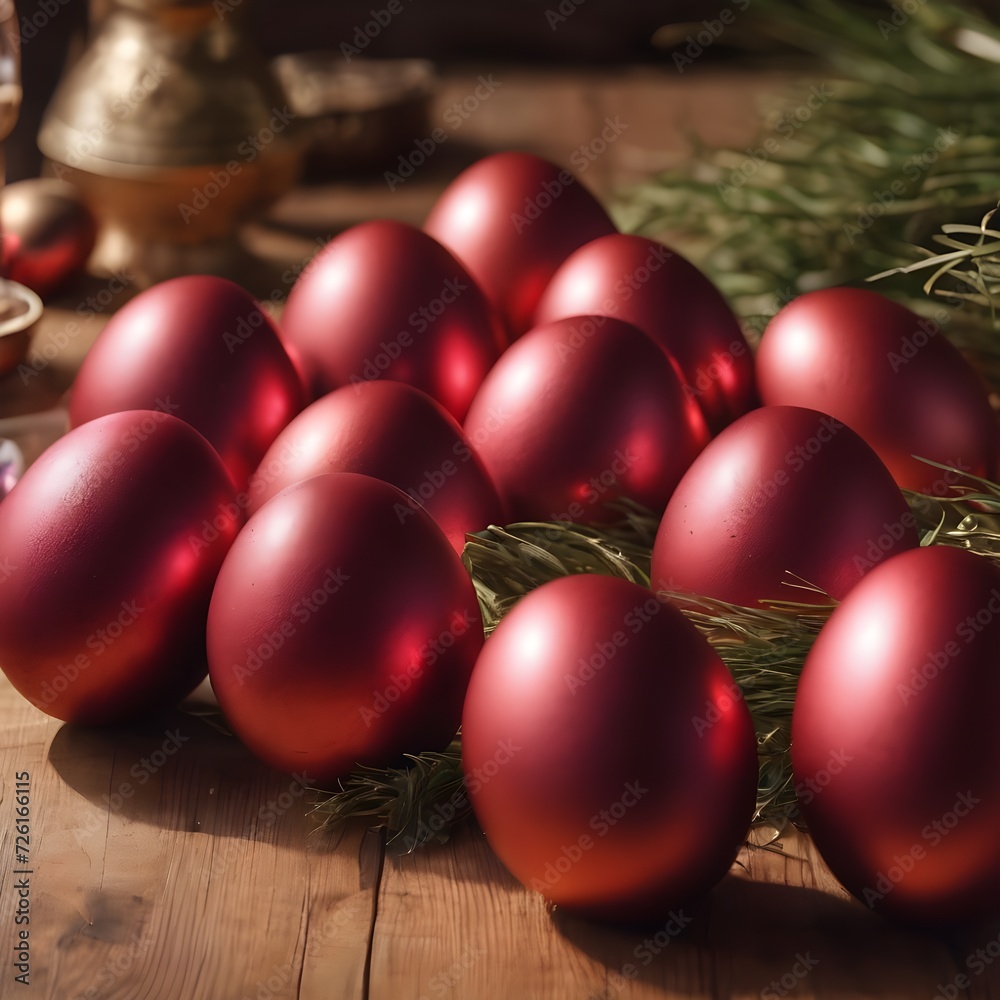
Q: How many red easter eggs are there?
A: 12